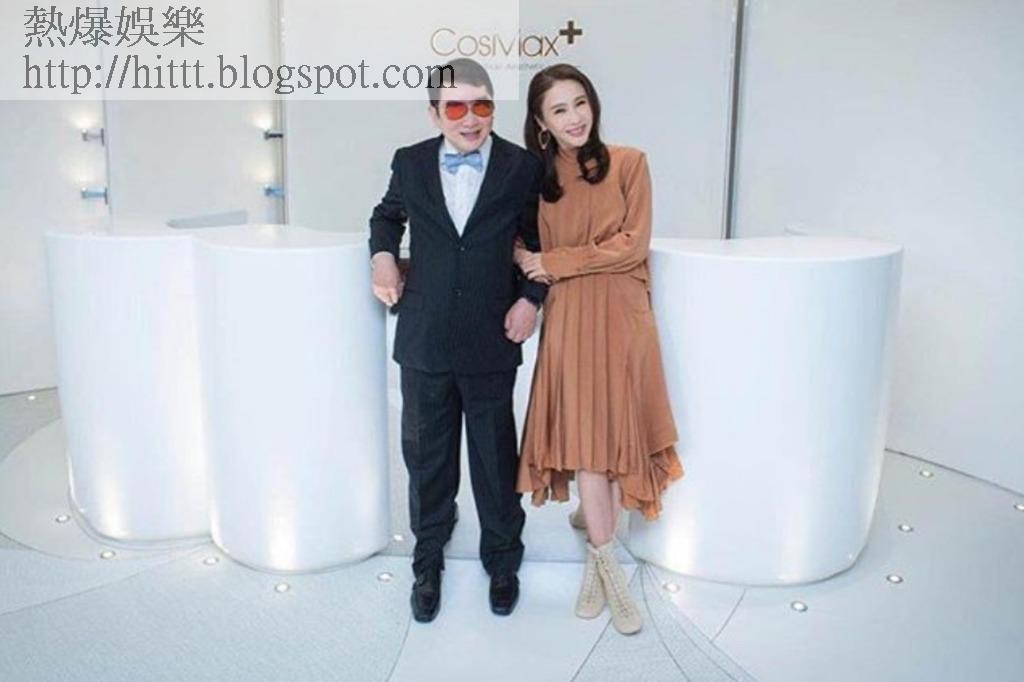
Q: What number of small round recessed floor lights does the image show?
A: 13